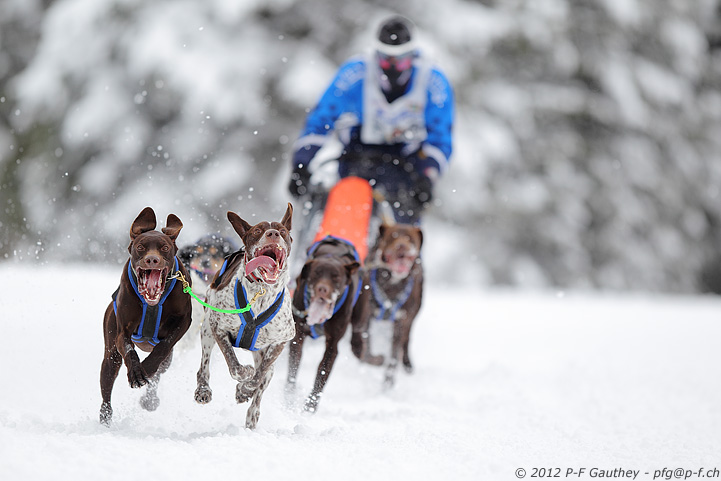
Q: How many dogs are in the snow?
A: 5